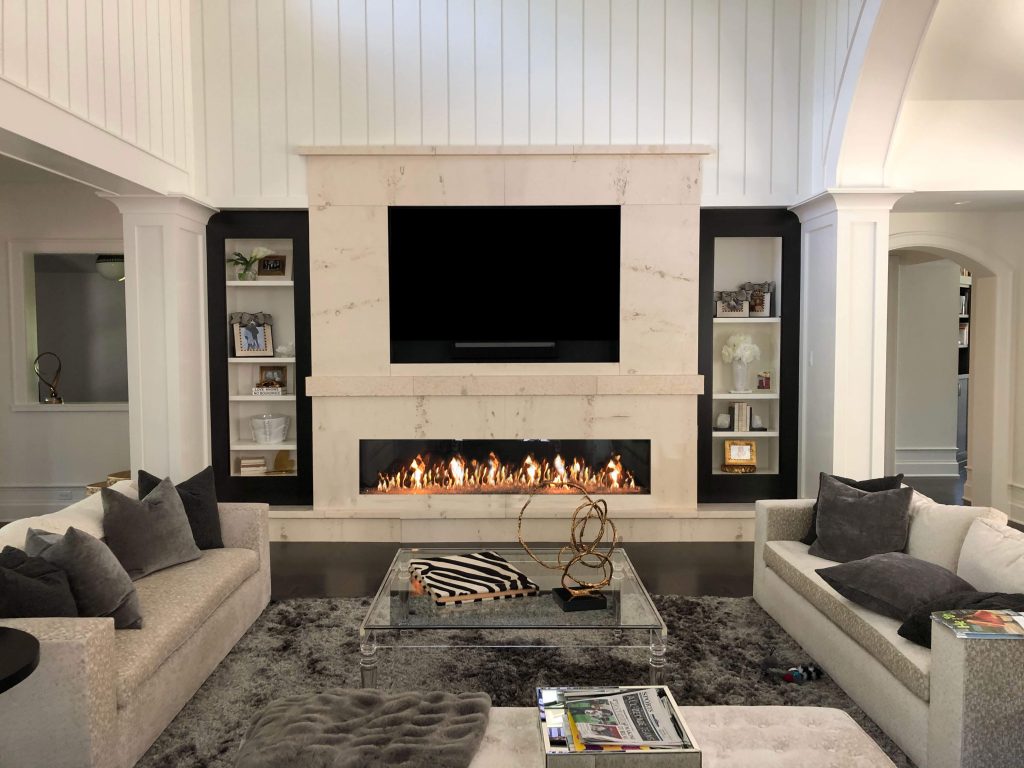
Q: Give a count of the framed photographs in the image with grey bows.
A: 3